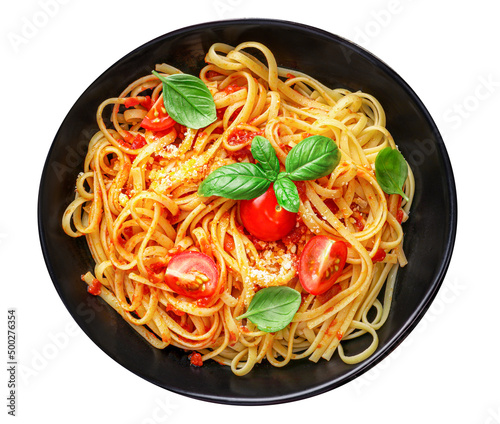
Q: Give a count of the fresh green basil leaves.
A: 7